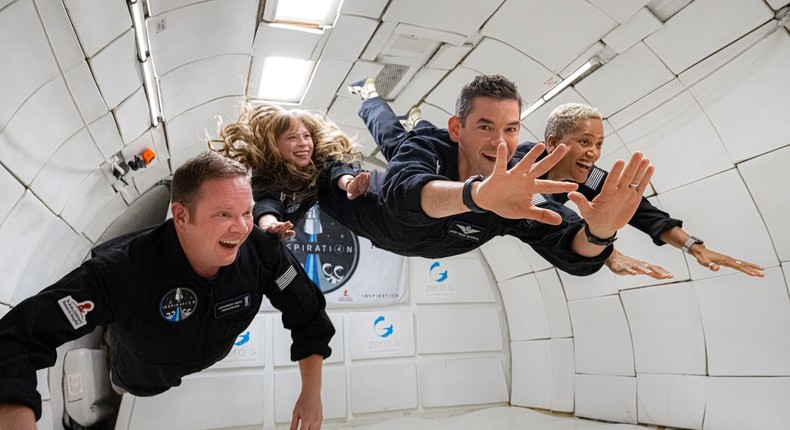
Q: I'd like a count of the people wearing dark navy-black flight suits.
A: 4